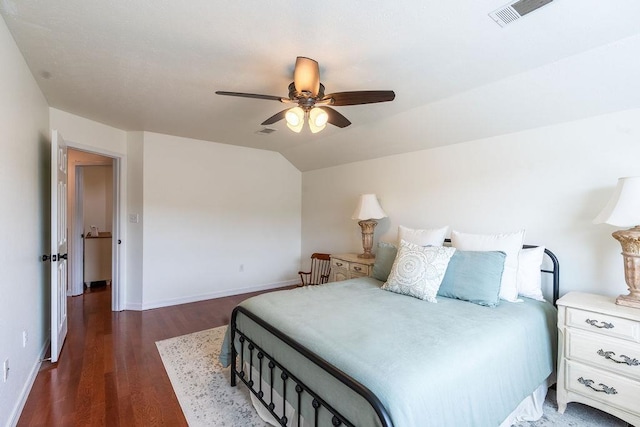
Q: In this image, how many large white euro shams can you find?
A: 2